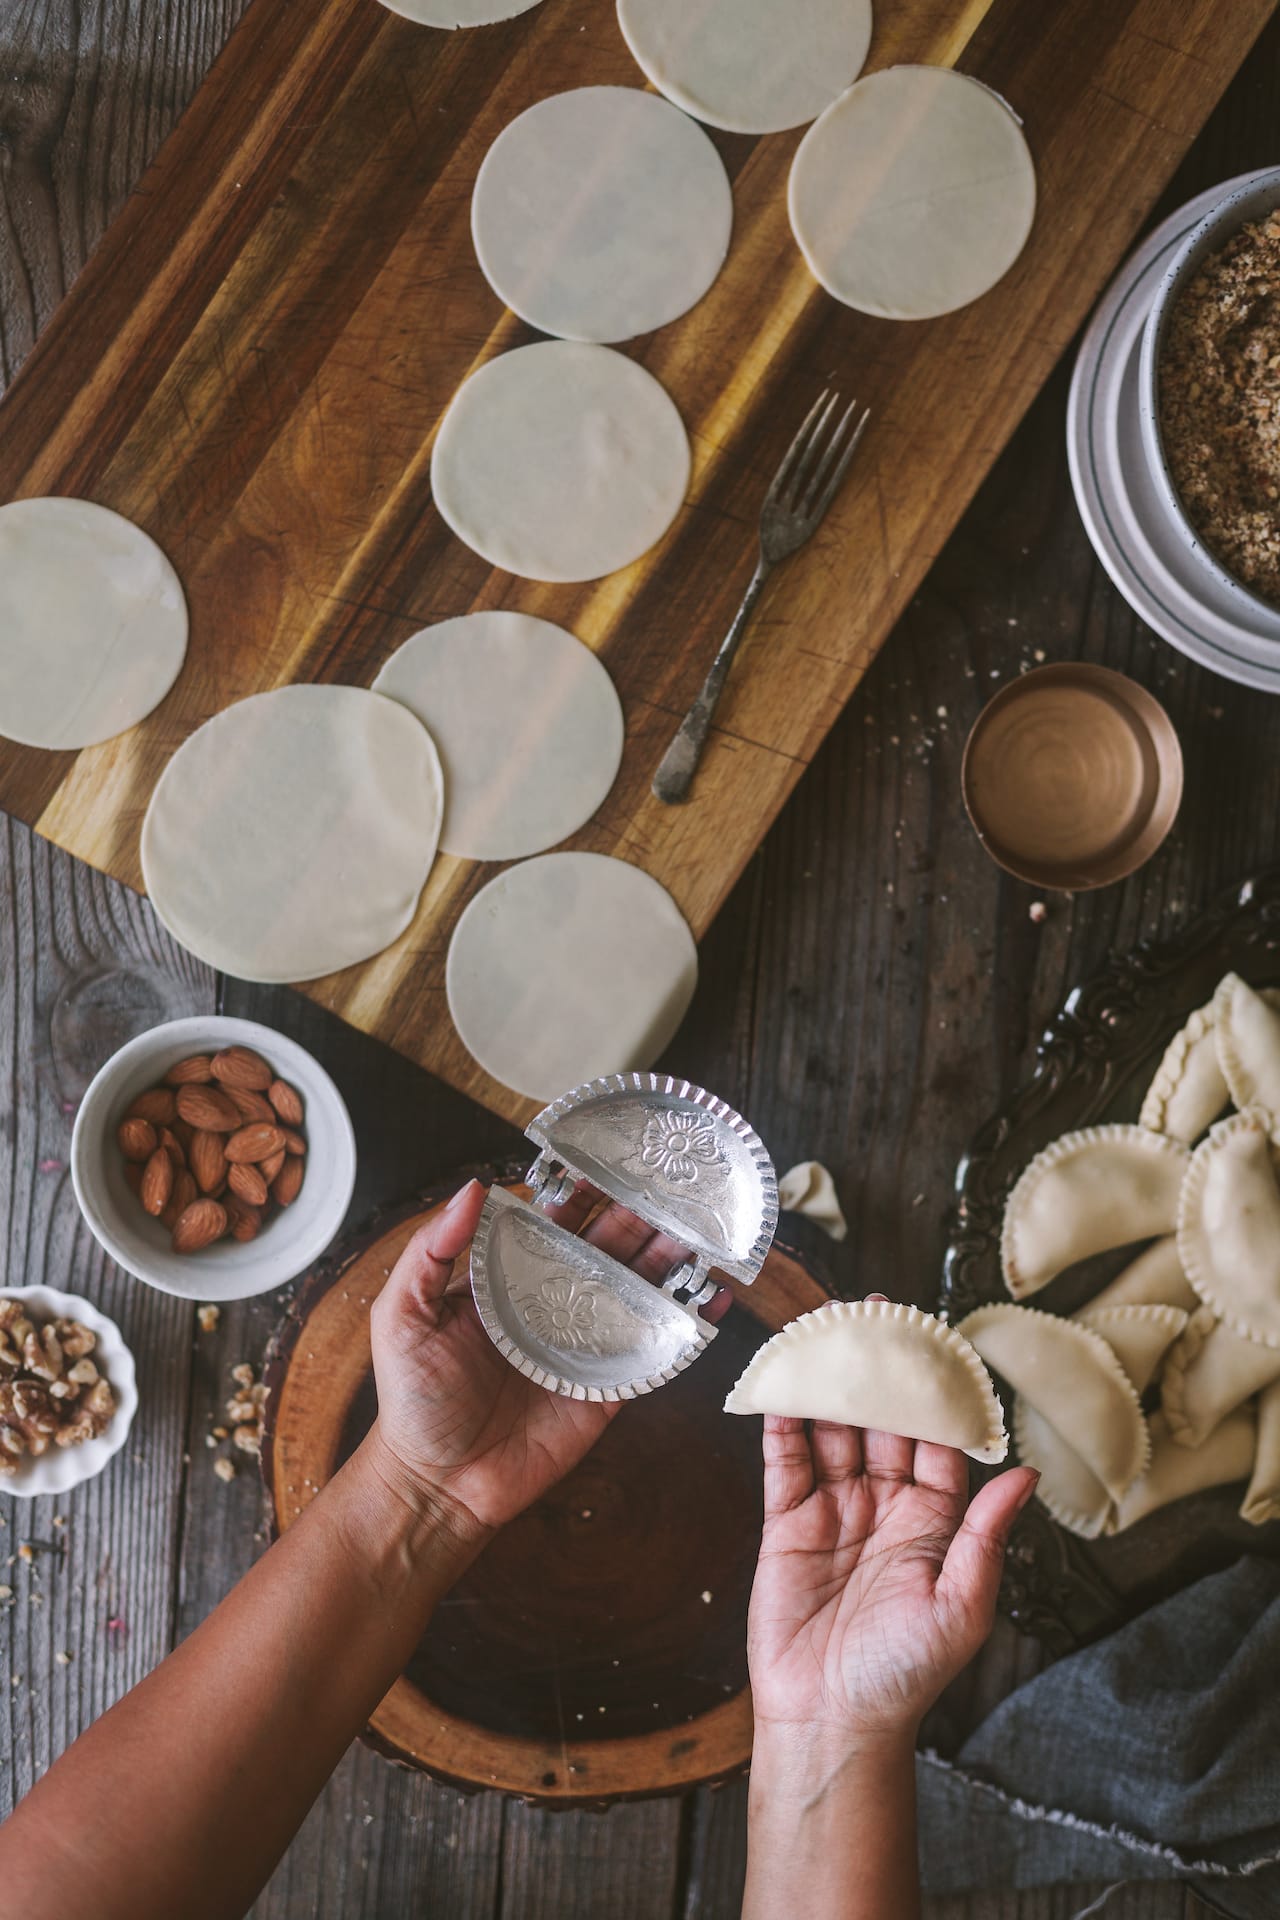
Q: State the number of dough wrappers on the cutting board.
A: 9